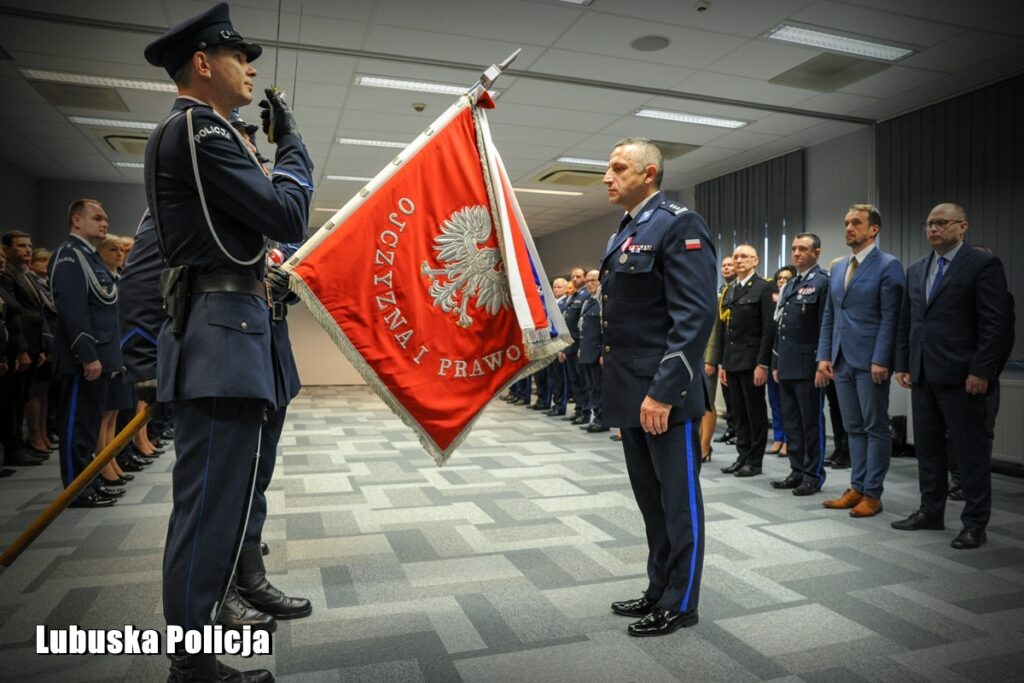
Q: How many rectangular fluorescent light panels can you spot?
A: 12